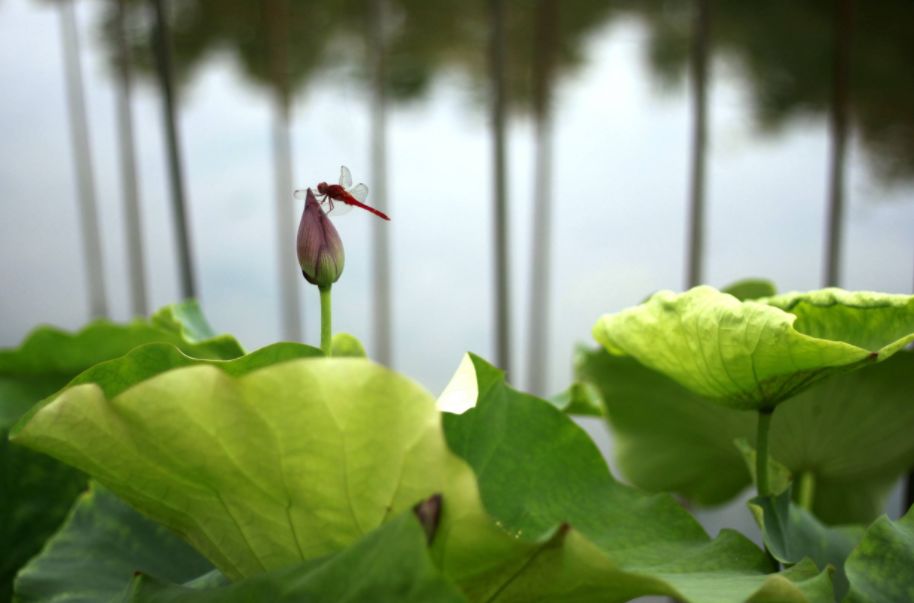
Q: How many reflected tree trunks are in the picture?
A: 9